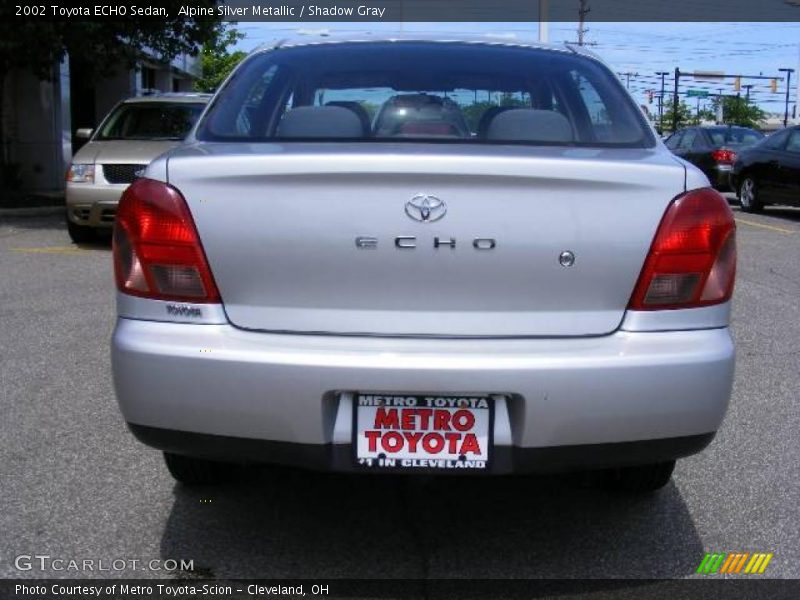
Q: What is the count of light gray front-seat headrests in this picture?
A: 2